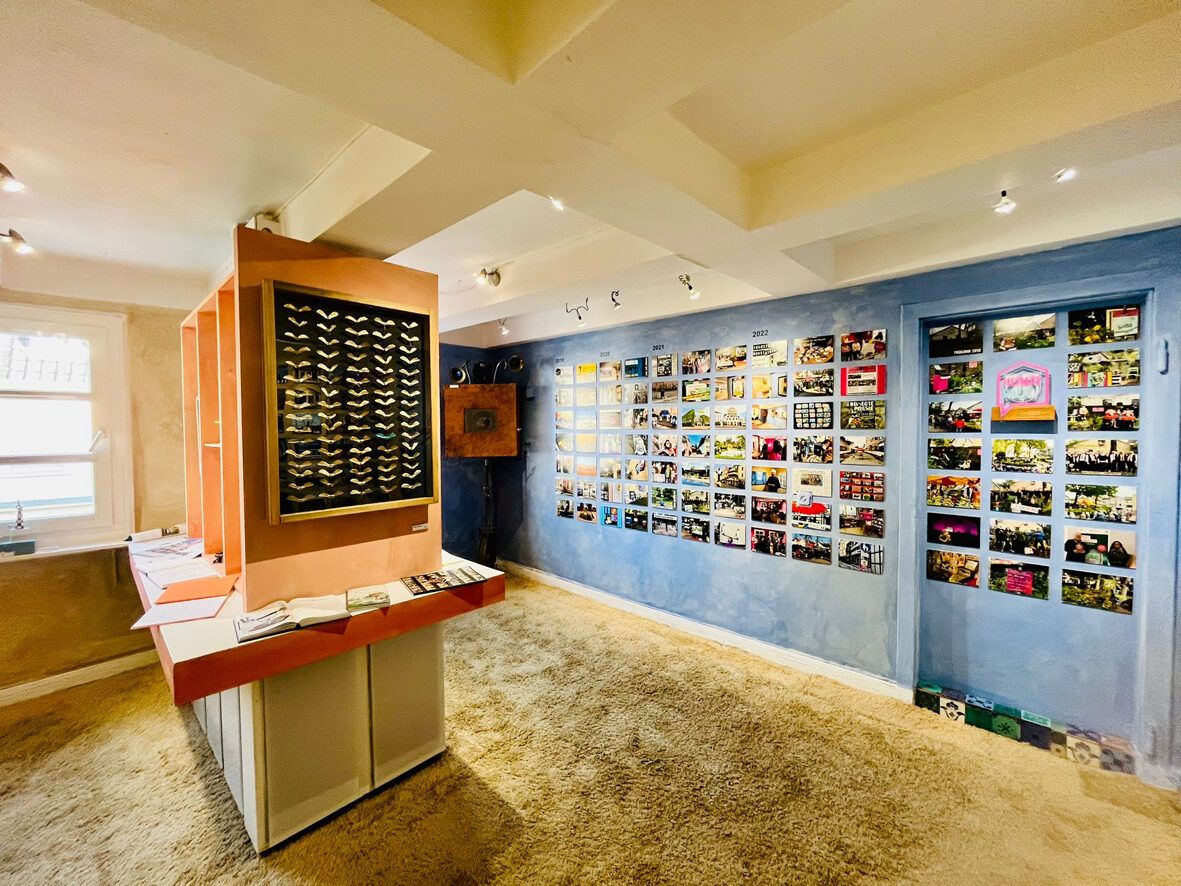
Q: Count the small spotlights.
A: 10